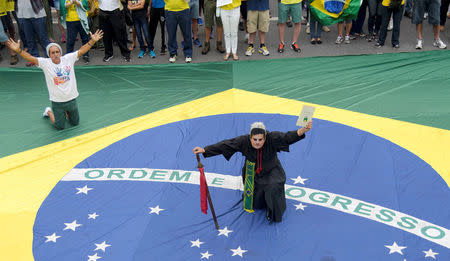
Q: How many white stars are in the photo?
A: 15